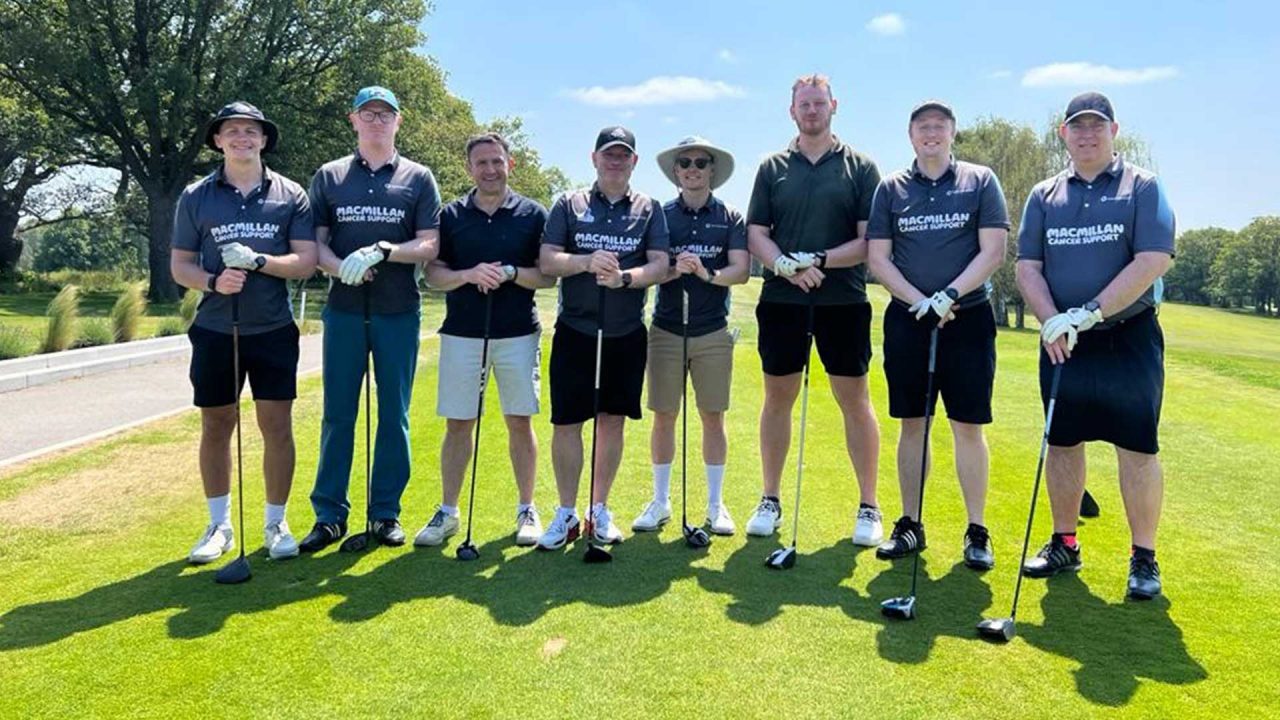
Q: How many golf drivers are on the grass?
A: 8